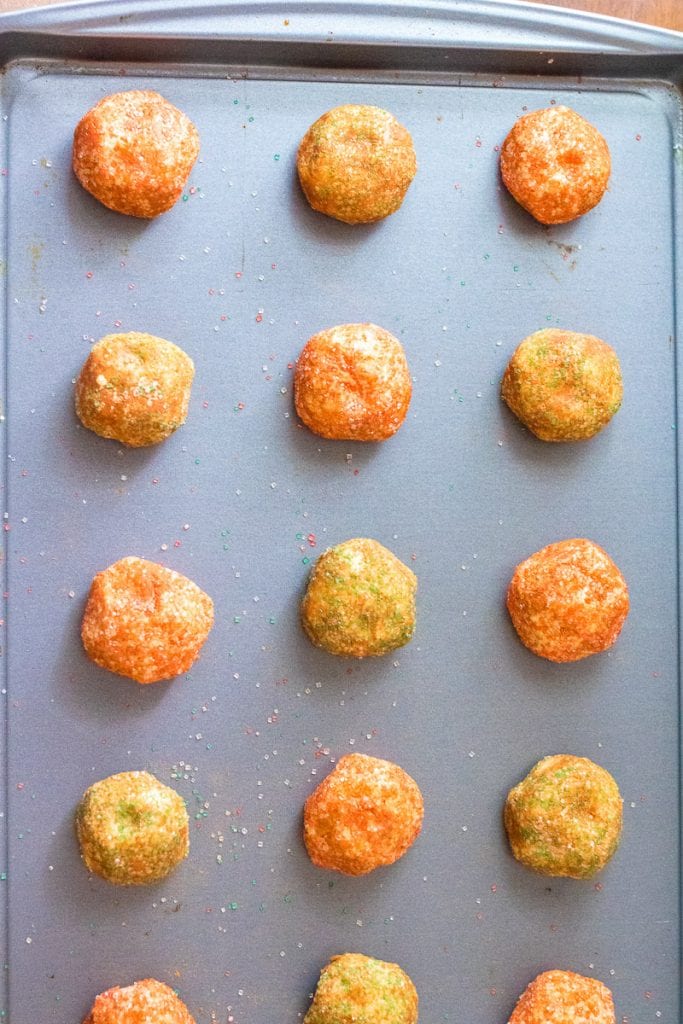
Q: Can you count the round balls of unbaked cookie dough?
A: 15